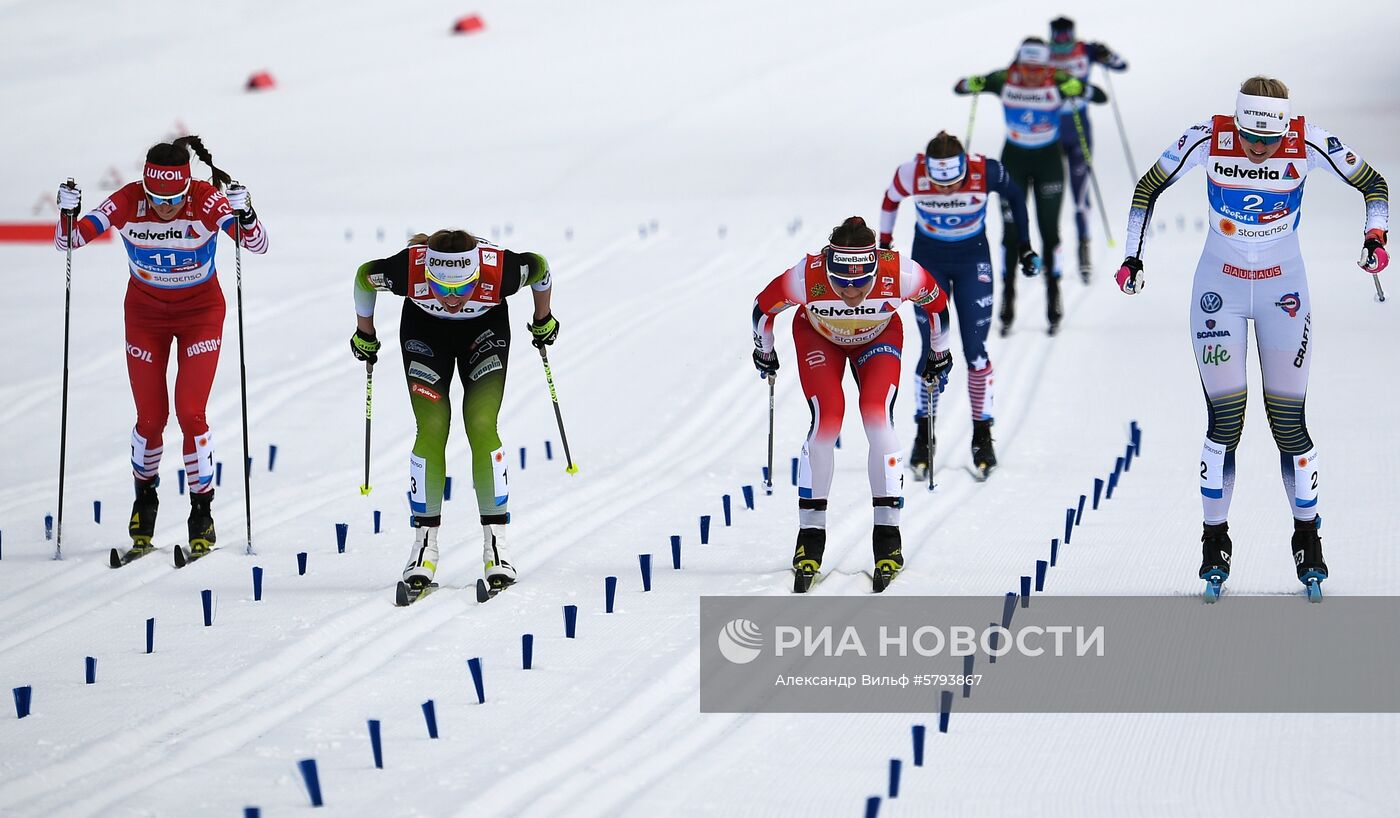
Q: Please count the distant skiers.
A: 3